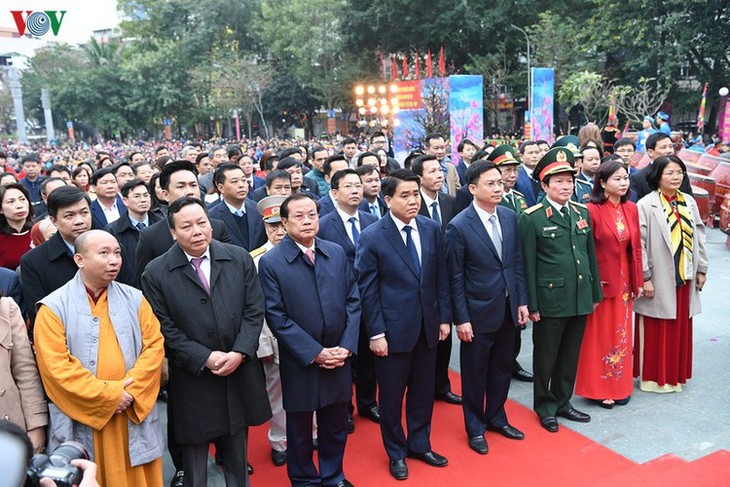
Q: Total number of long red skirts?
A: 2